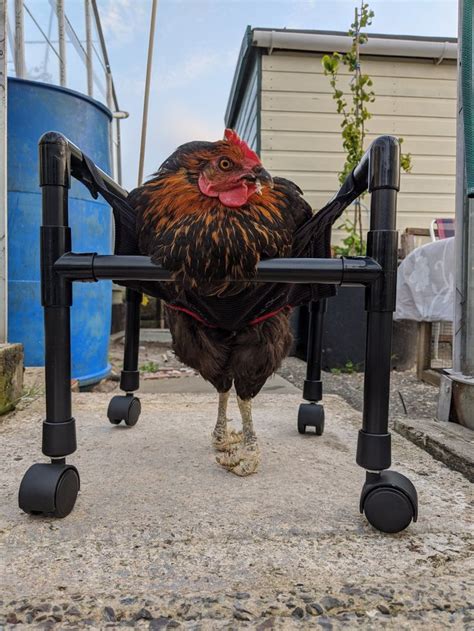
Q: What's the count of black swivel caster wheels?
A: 4